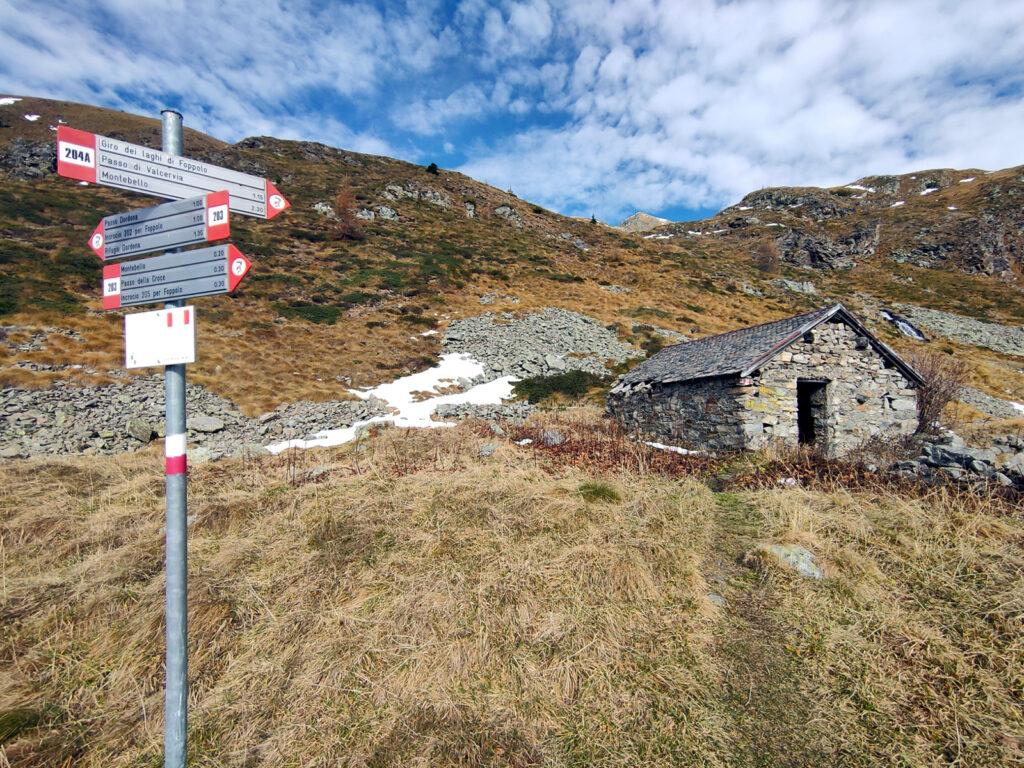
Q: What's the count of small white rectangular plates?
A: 1